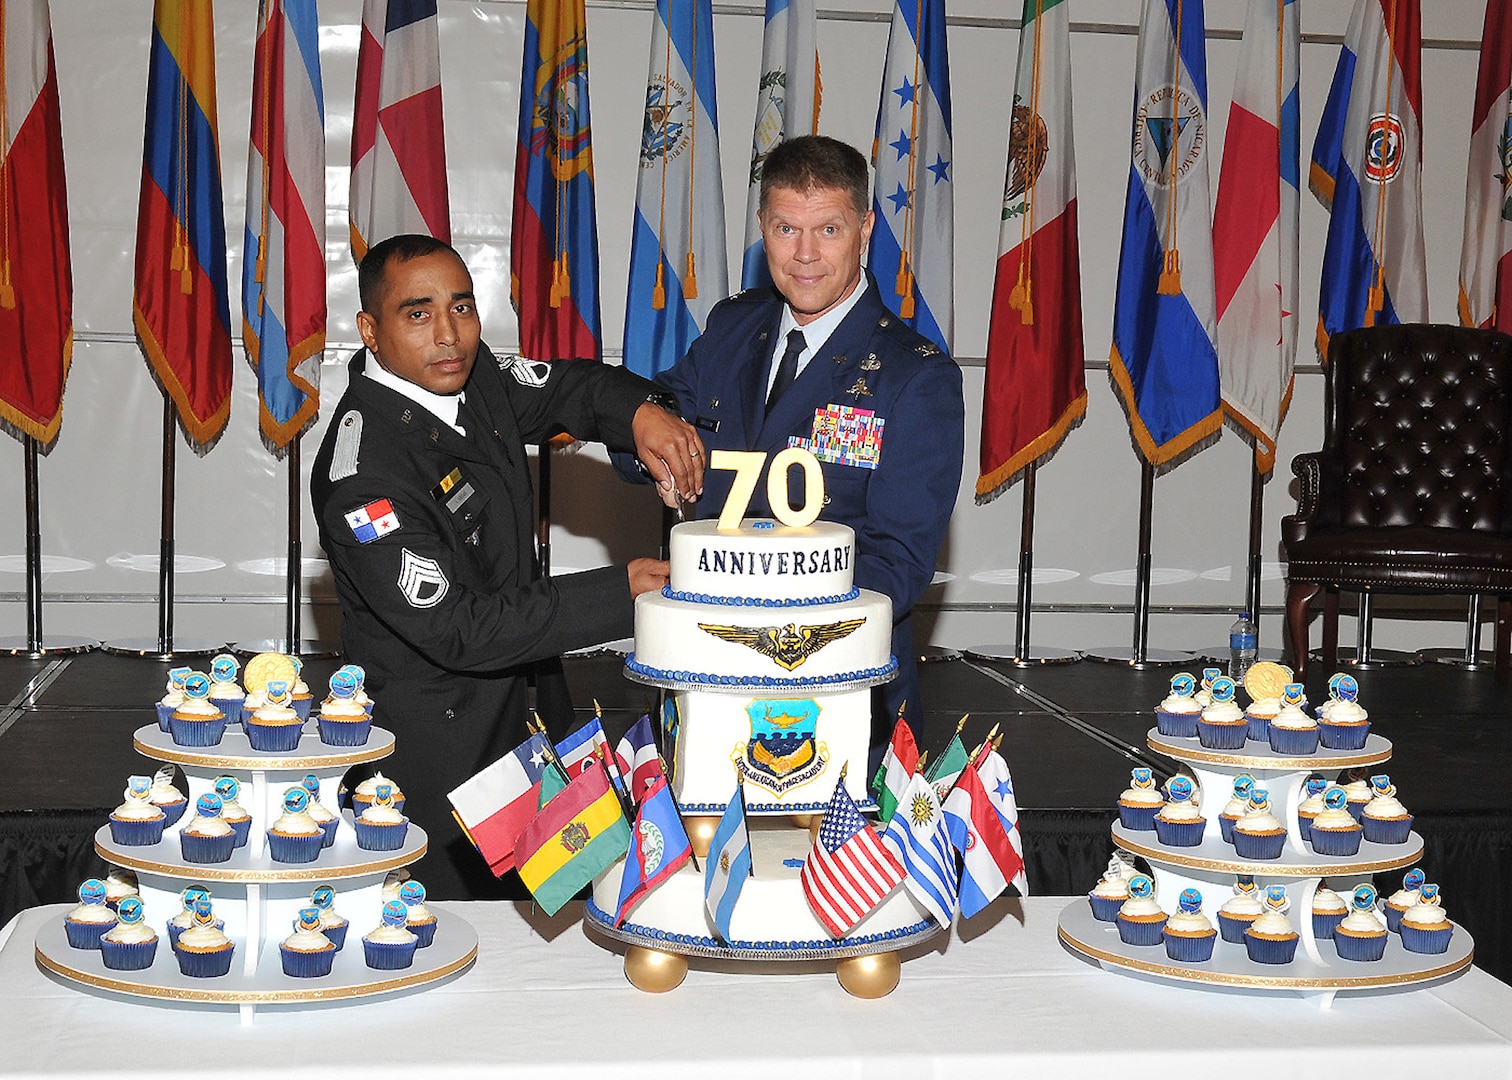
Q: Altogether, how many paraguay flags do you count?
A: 2